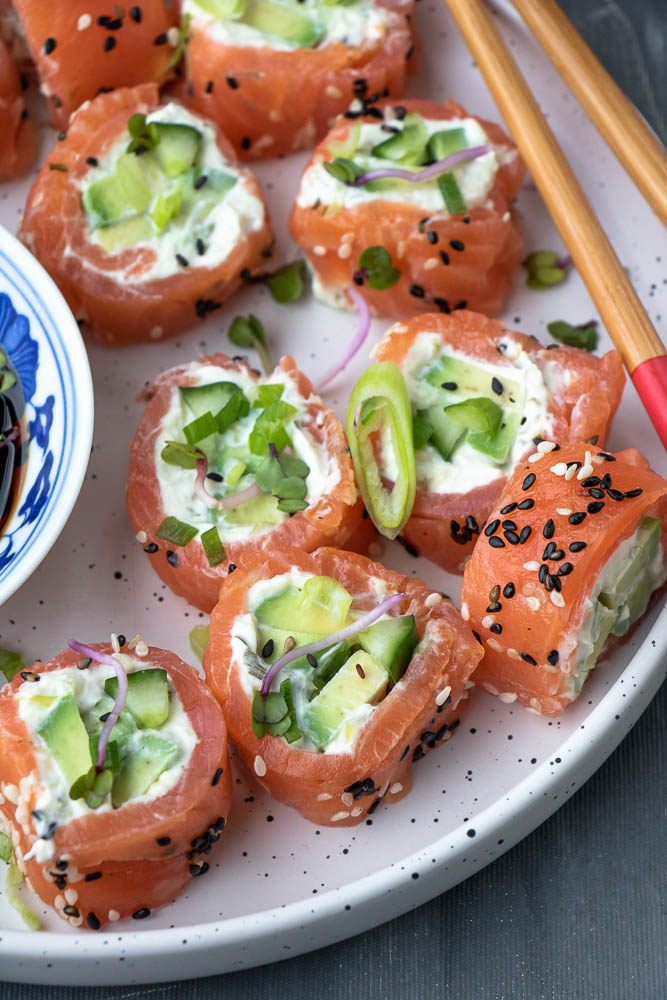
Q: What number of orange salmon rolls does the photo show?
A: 10